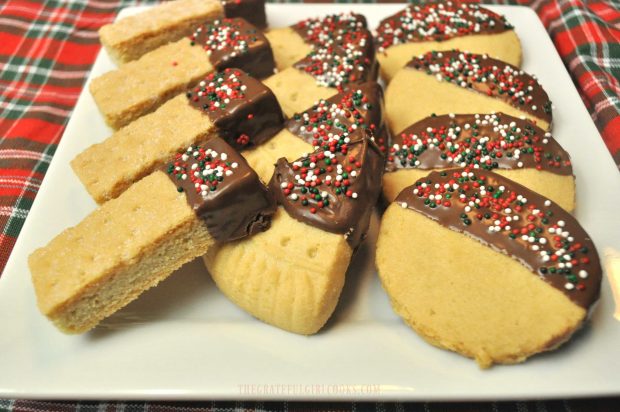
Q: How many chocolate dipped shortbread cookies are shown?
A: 12